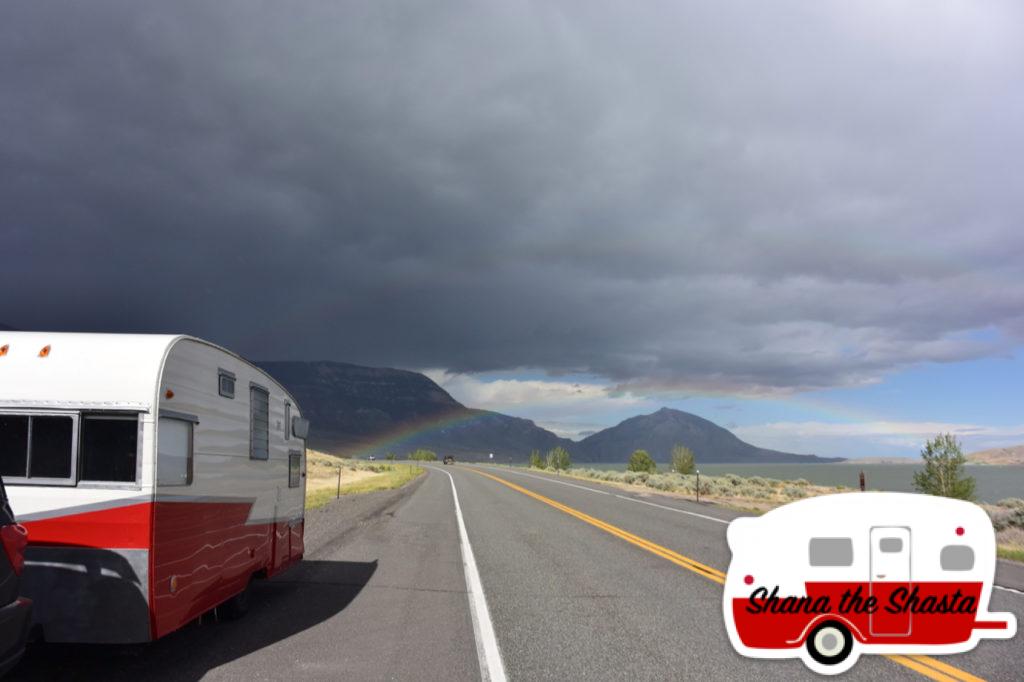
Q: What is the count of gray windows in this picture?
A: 3